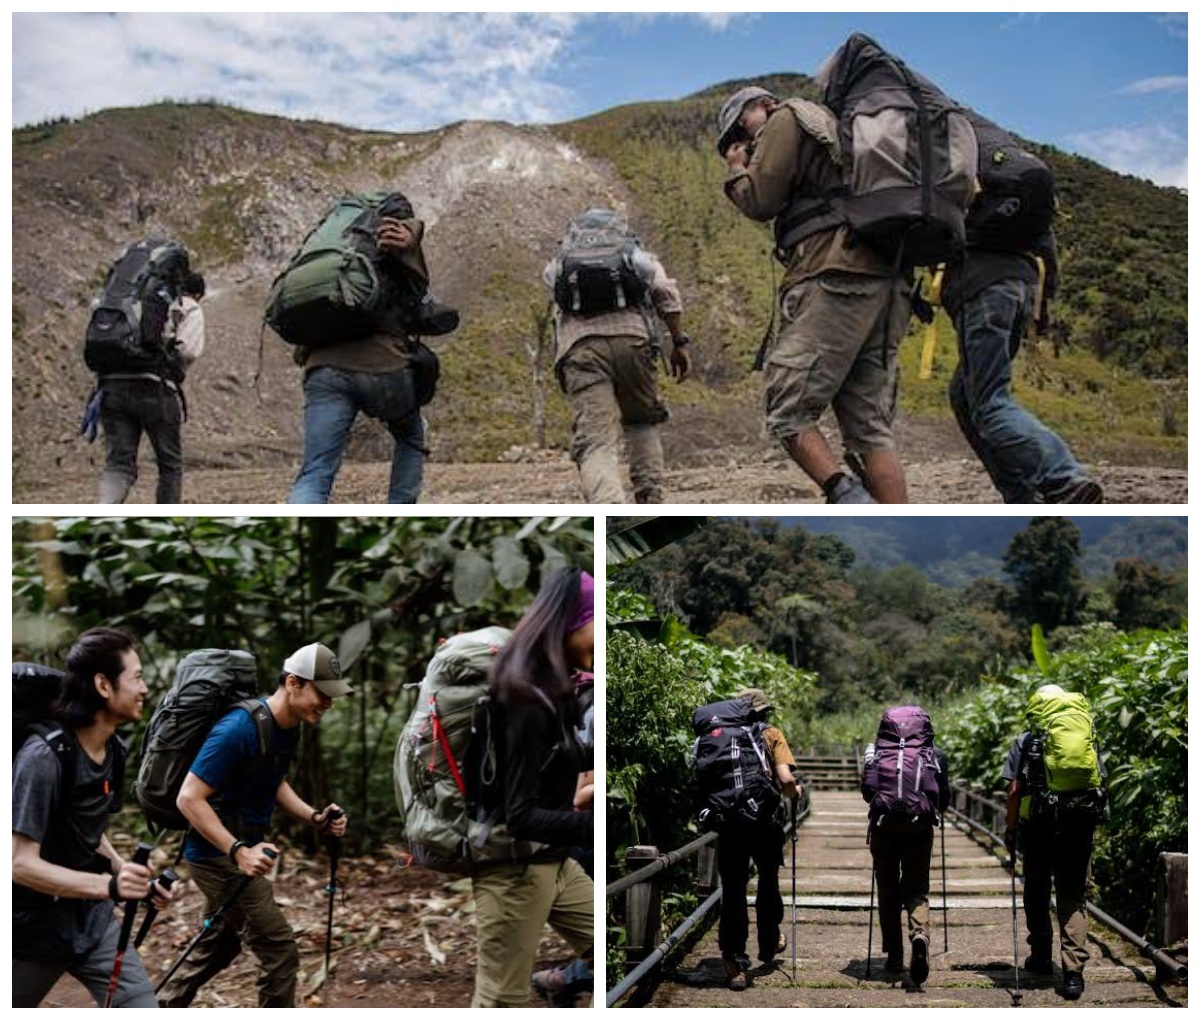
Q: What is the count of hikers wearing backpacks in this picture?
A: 11